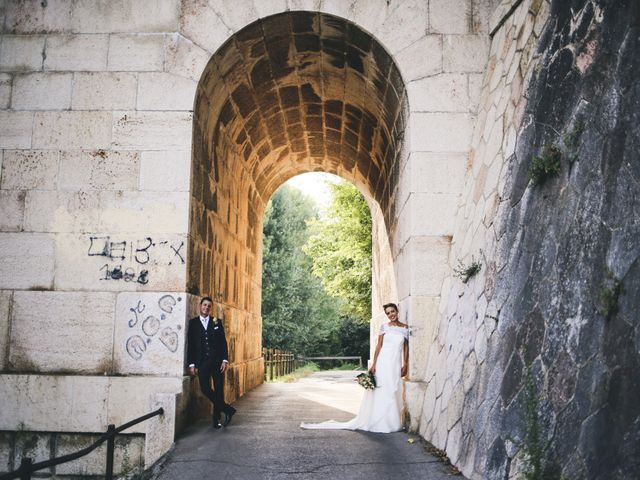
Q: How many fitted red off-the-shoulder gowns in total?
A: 0